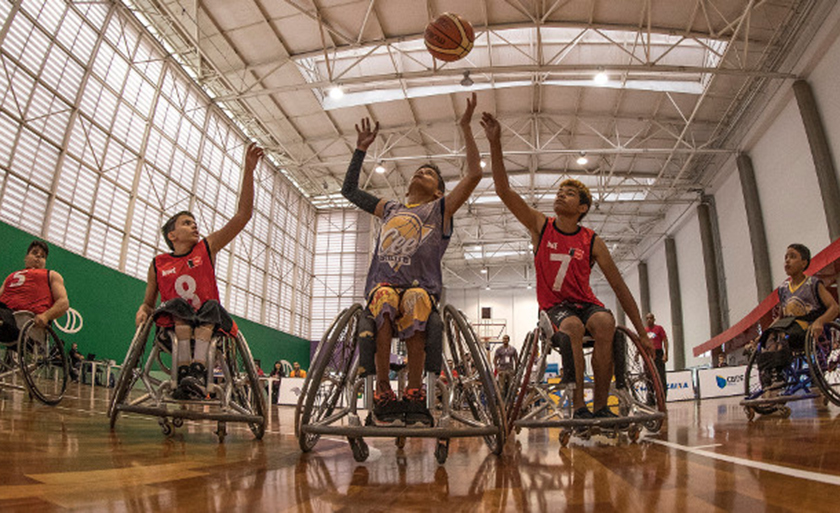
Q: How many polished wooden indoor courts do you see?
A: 1